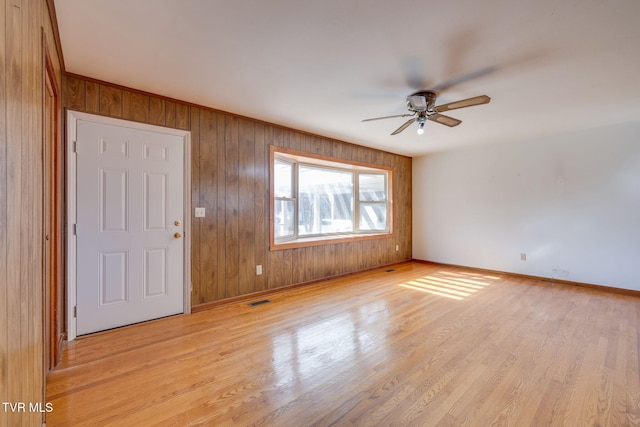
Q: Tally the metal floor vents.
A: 2